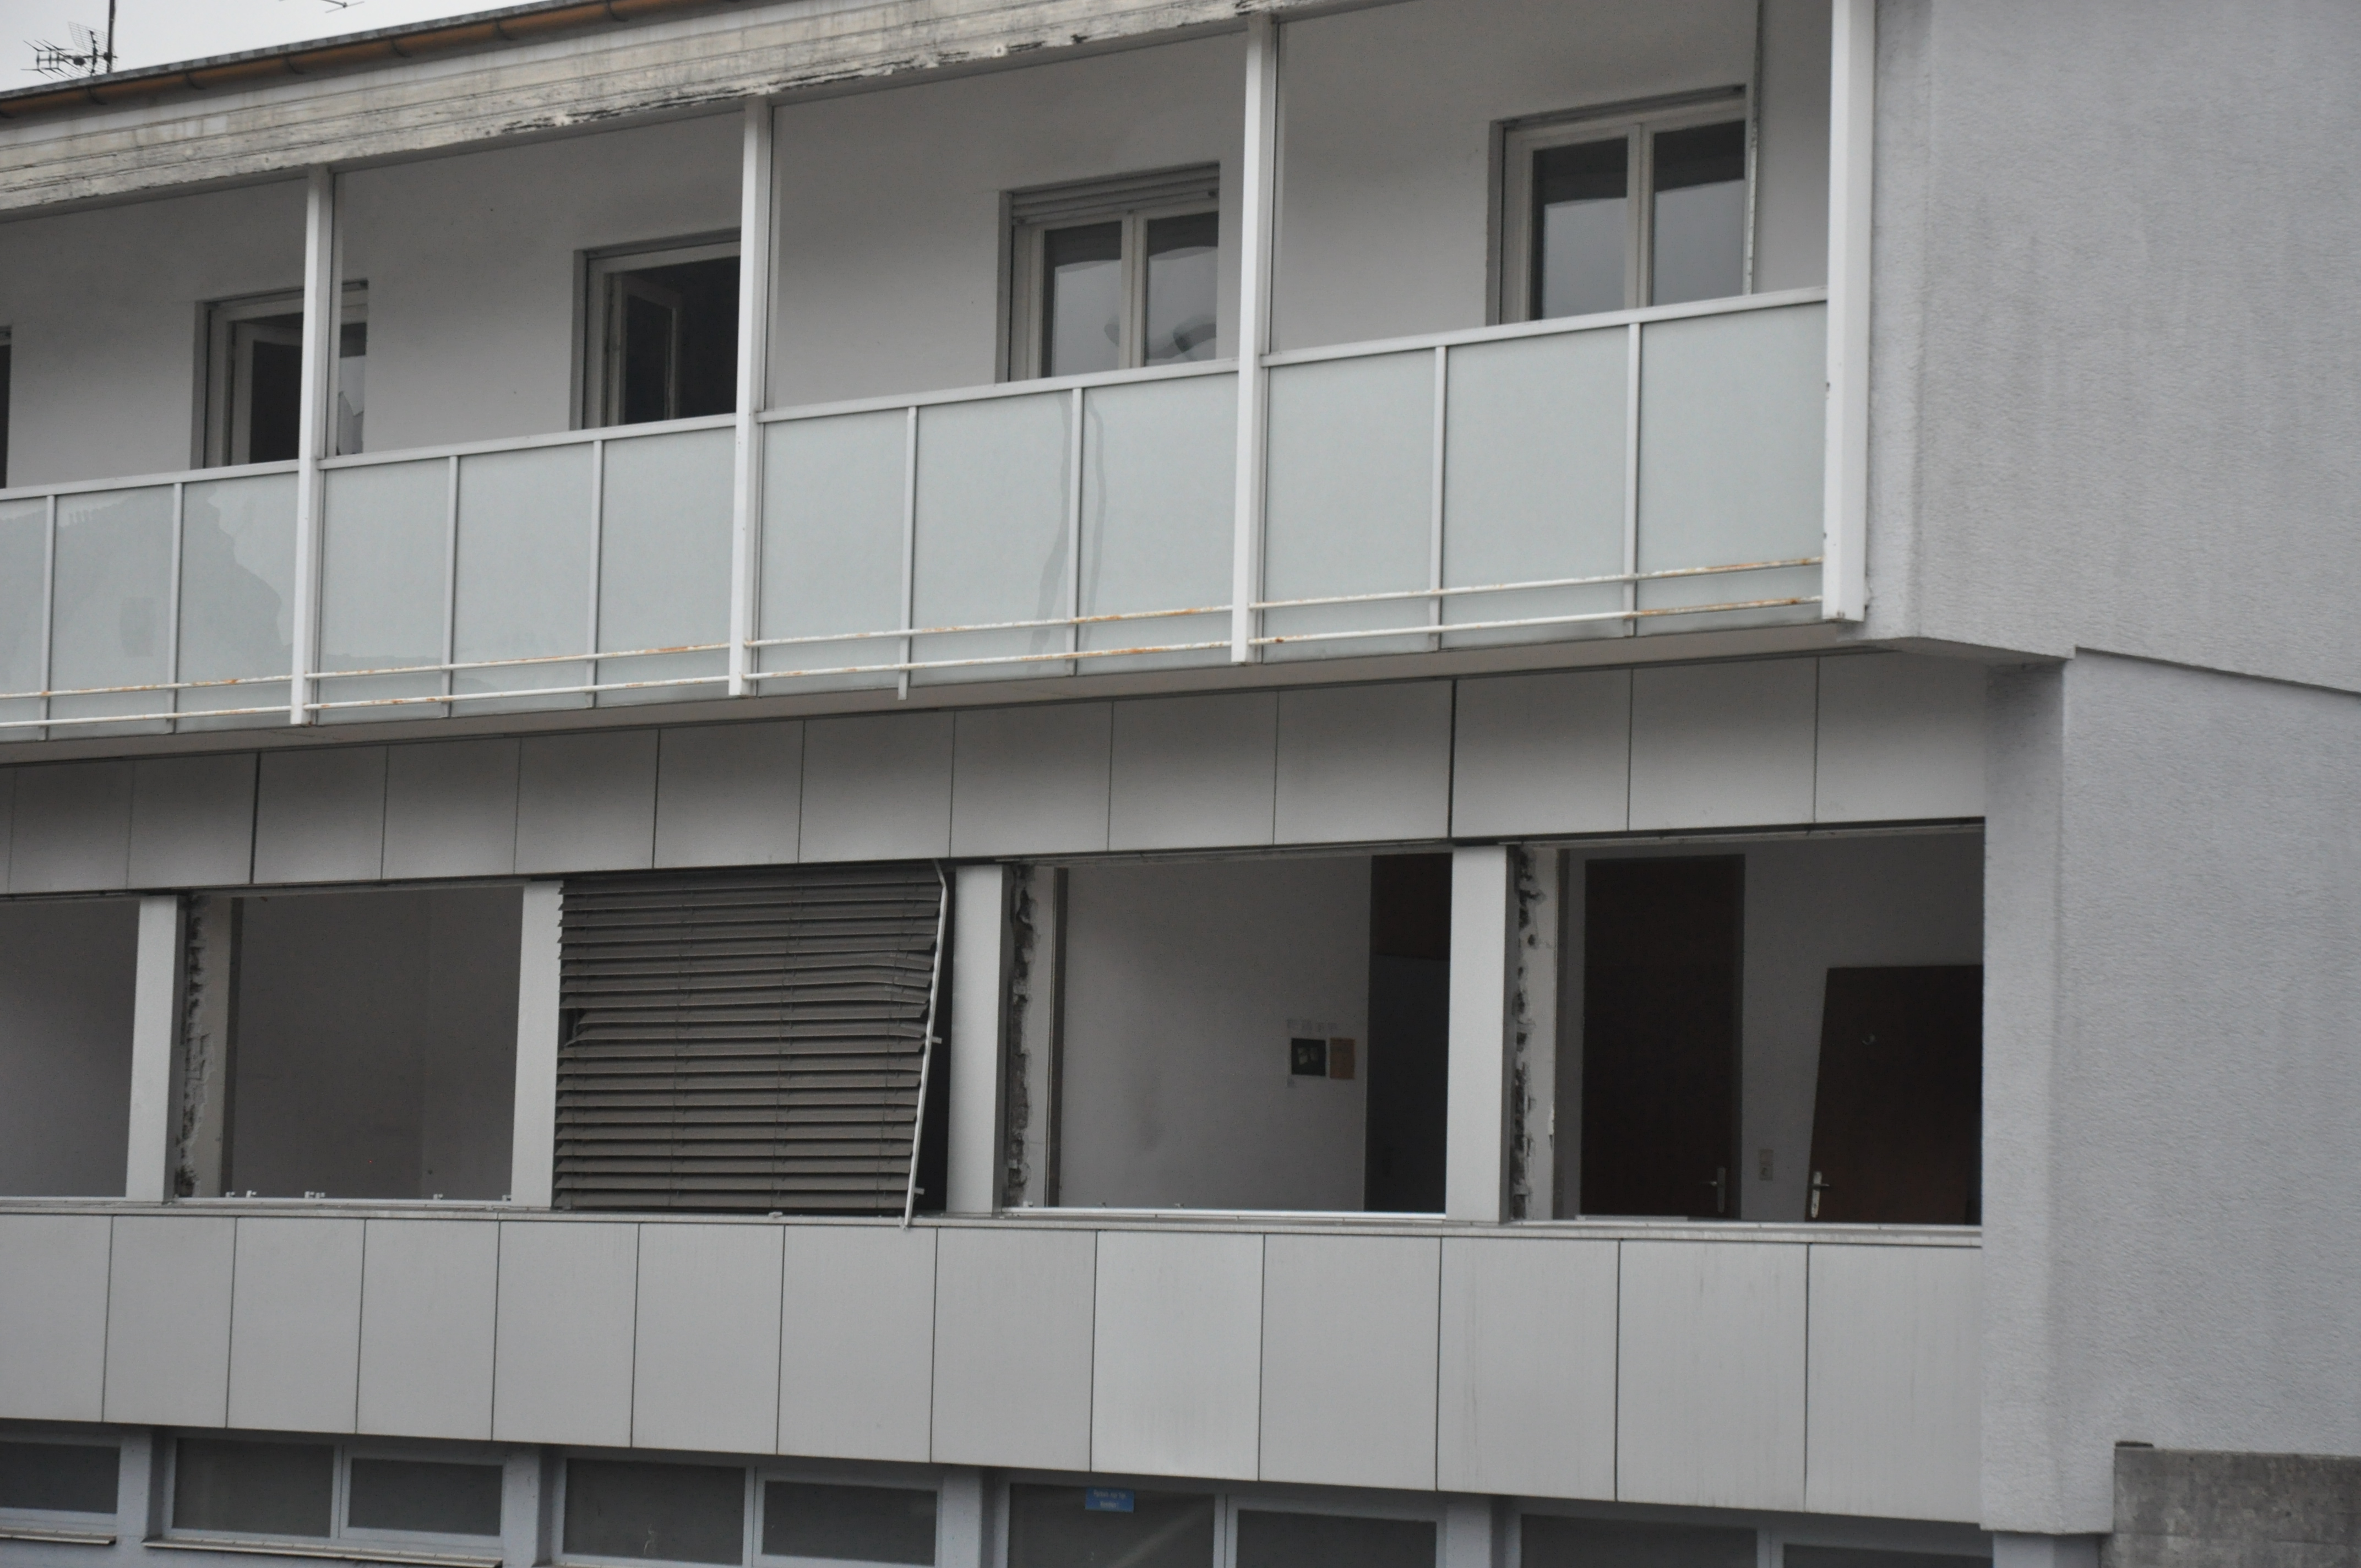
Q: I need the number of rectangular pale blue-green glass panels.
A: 12